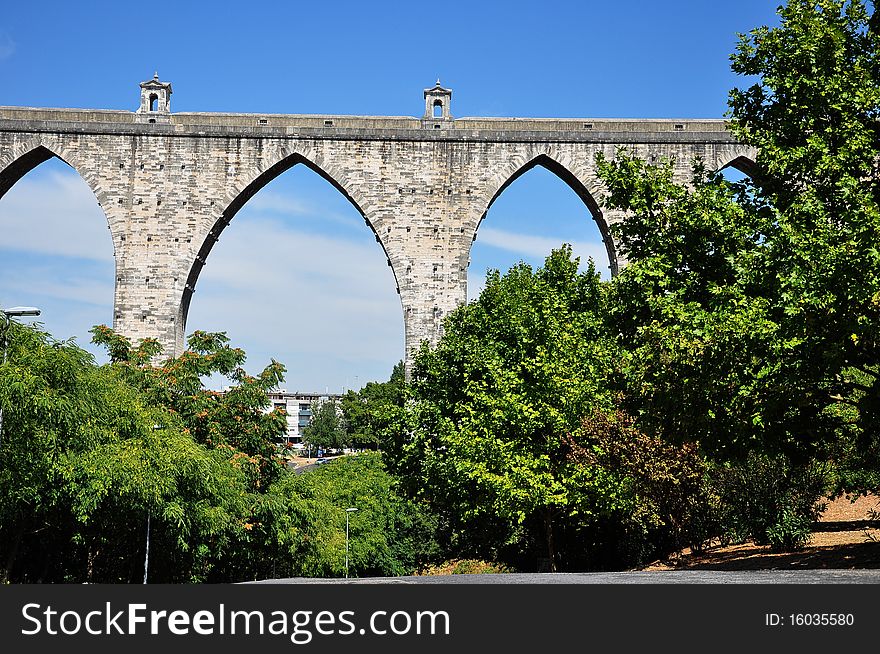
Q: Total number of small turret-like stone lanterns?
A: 2